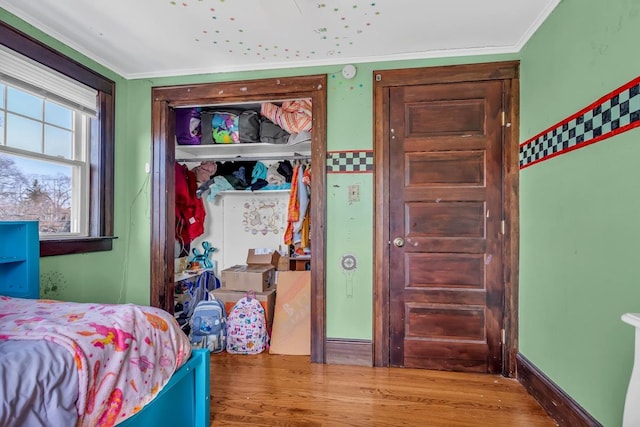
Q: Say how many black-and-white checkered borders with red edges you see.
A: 2